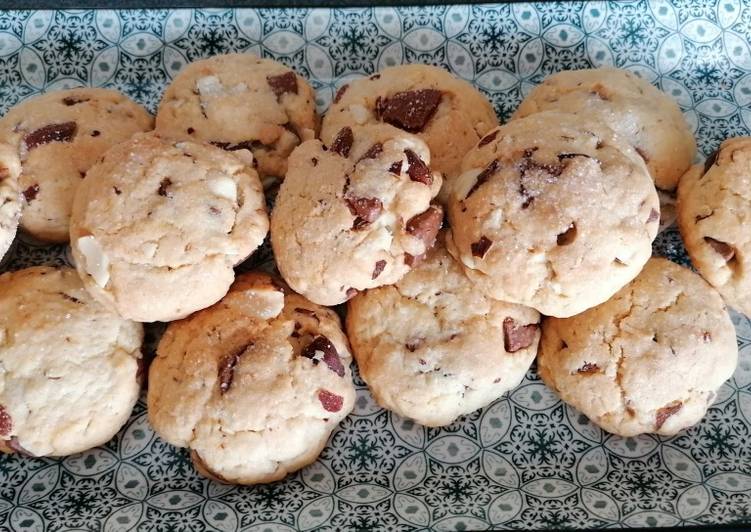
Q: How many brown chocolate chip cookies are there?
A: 13